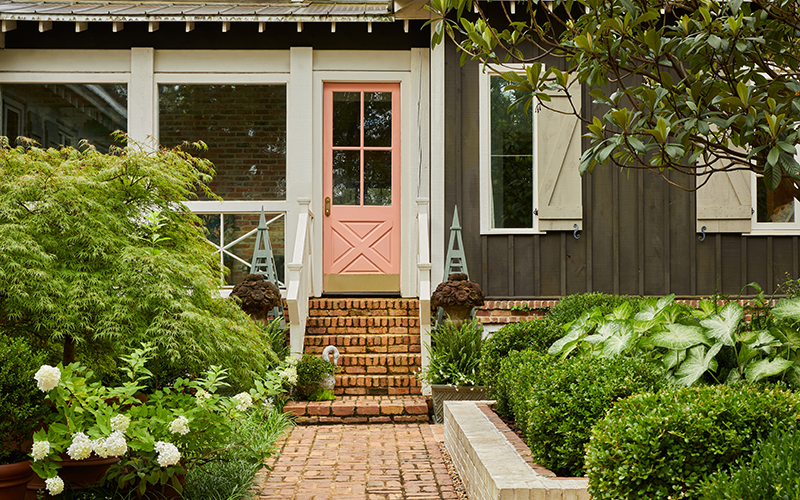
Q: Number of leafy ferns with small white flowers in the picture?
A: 1